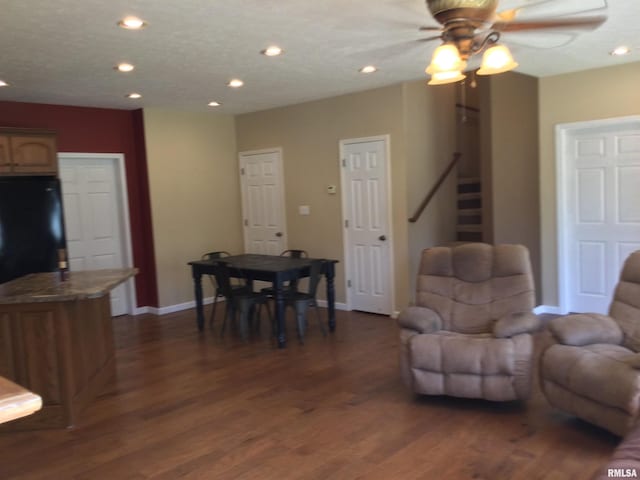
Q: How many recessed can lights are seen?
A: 9